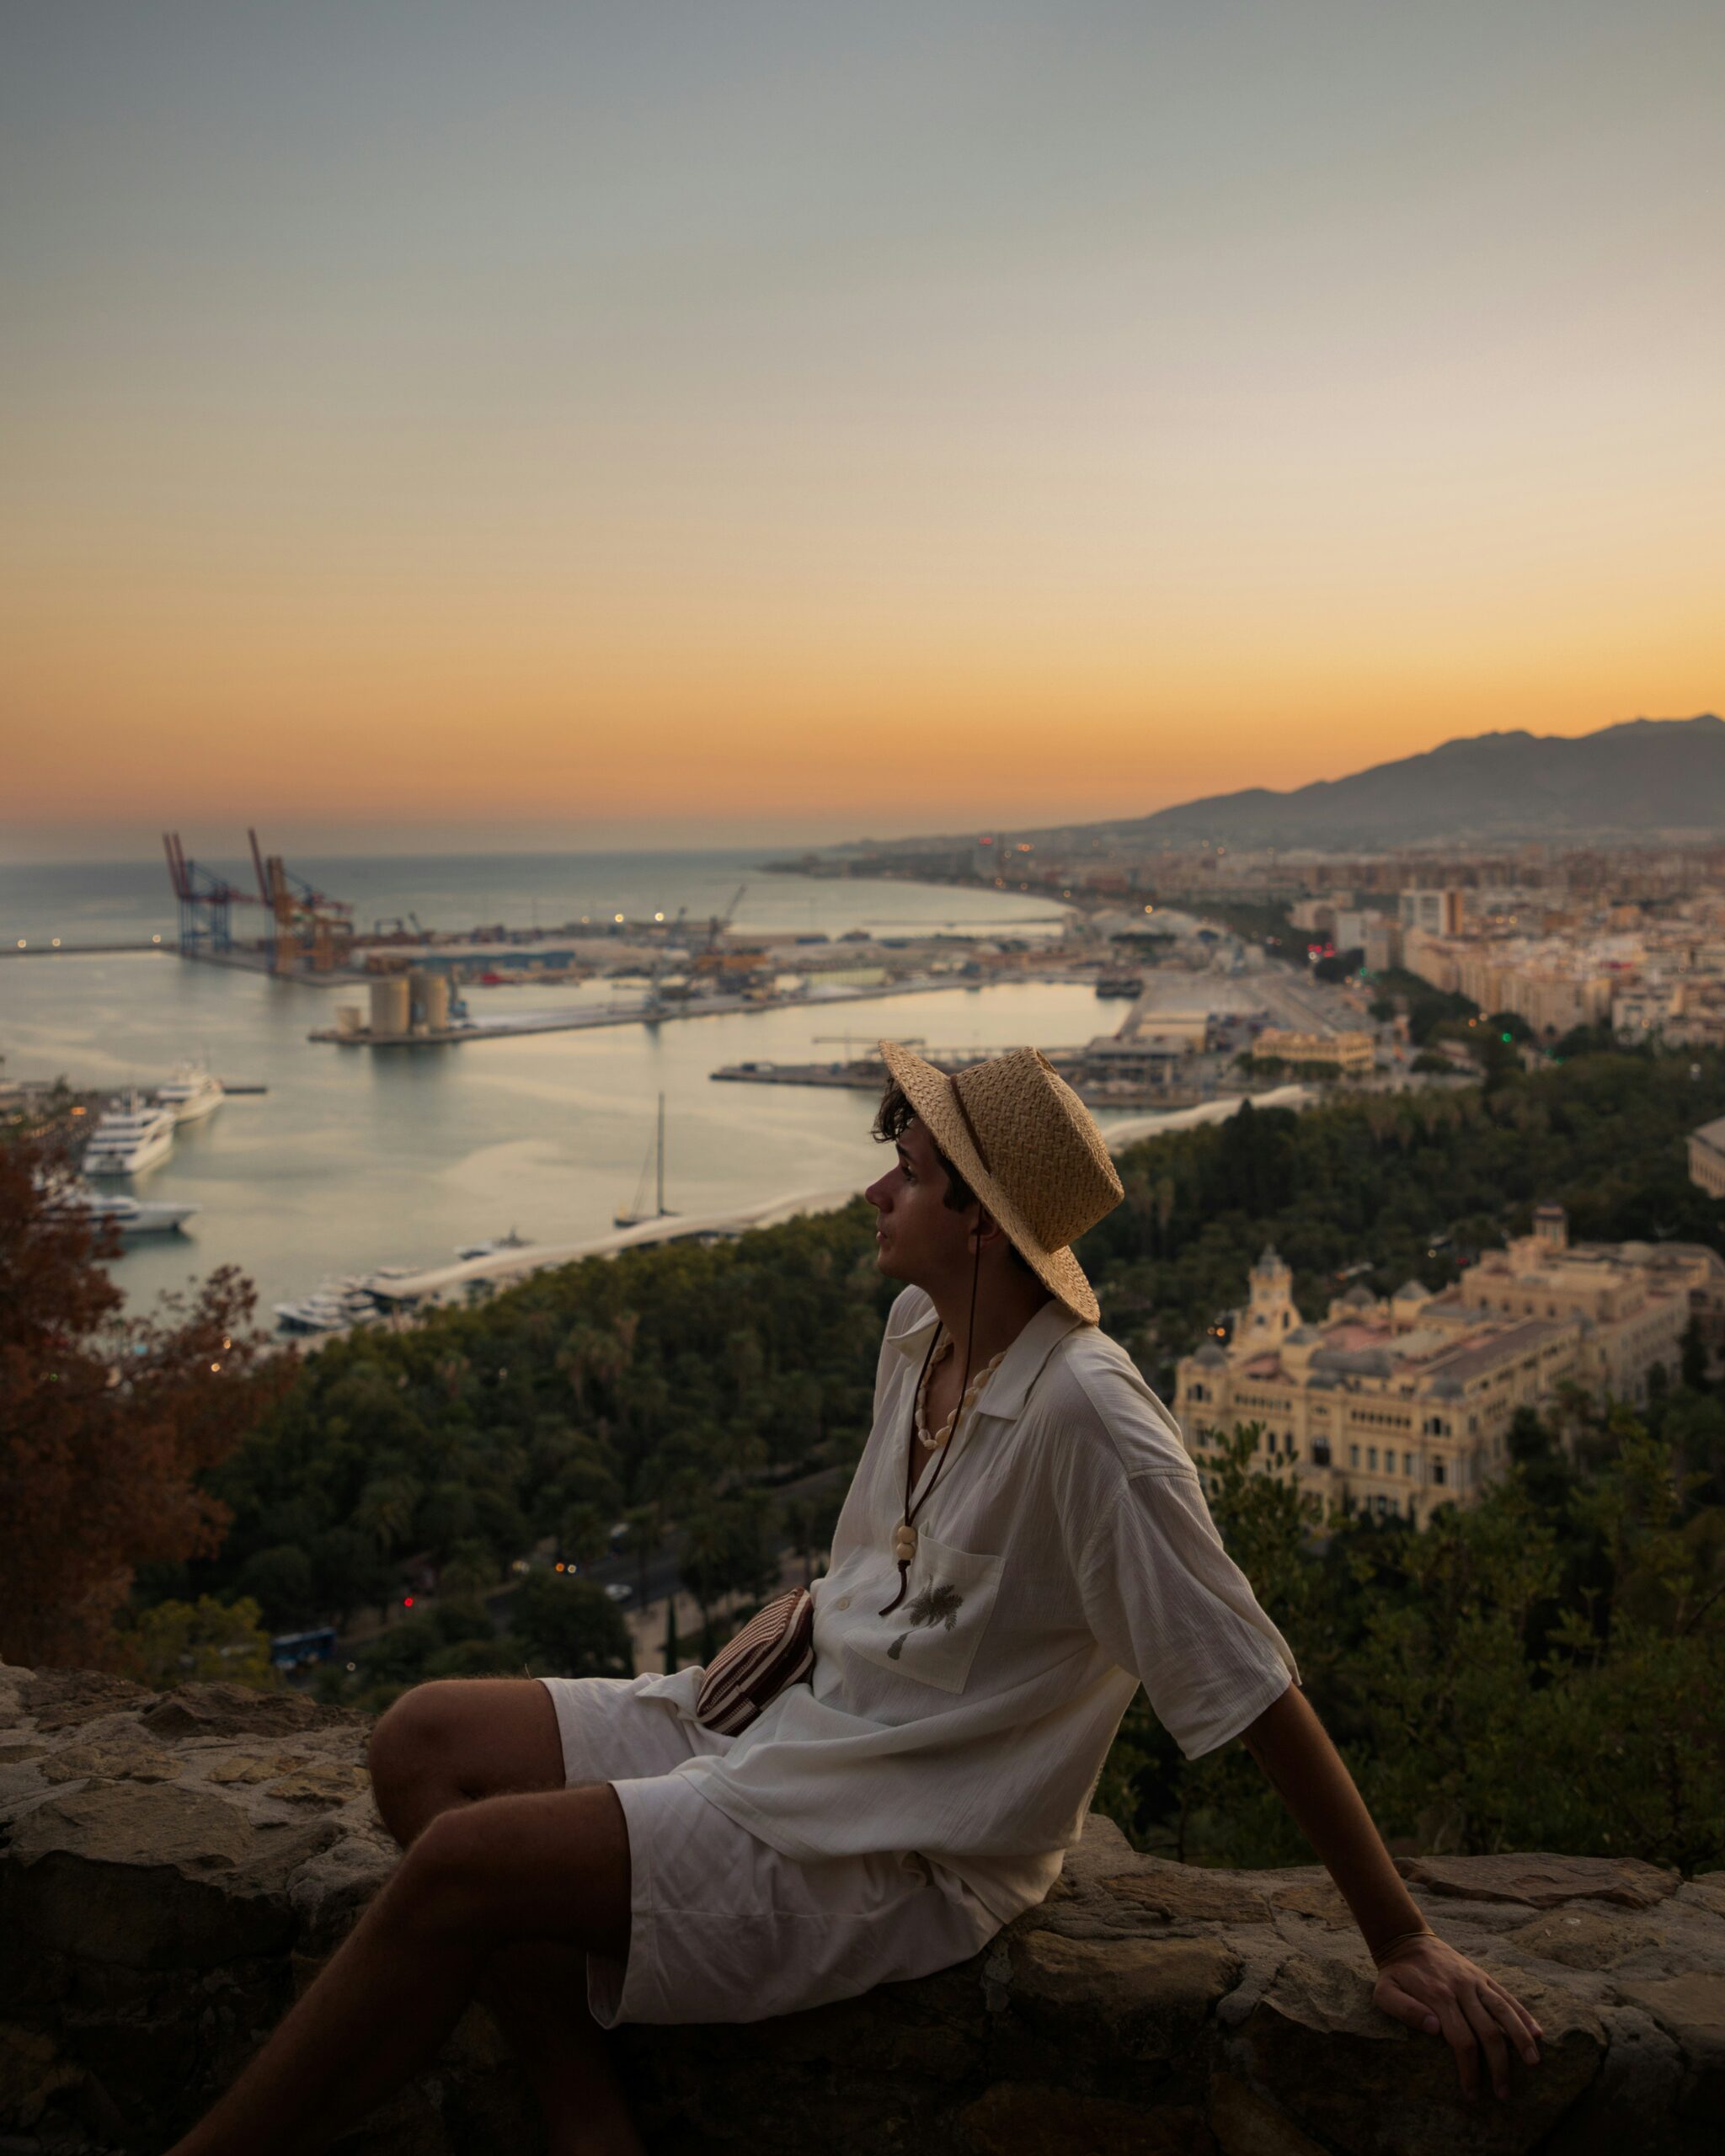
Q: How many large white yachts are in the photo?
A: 3